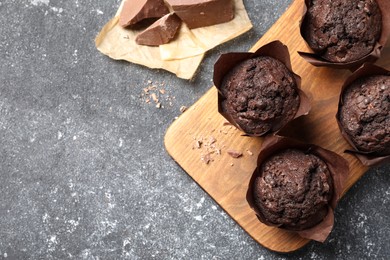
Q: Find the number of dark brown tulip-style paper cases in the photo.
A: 4